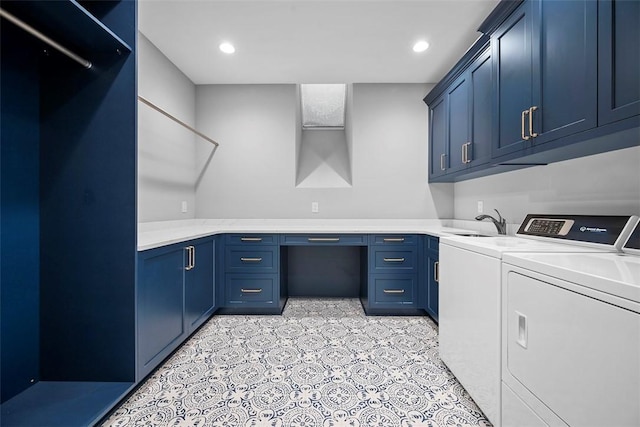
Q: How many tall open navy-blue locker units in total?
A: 1